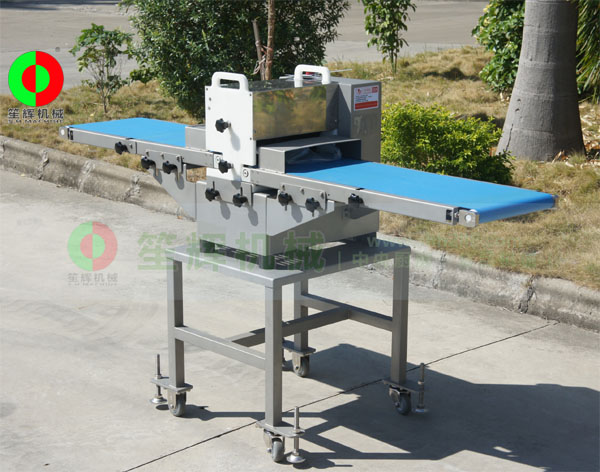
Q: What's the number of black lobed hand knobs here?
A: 10